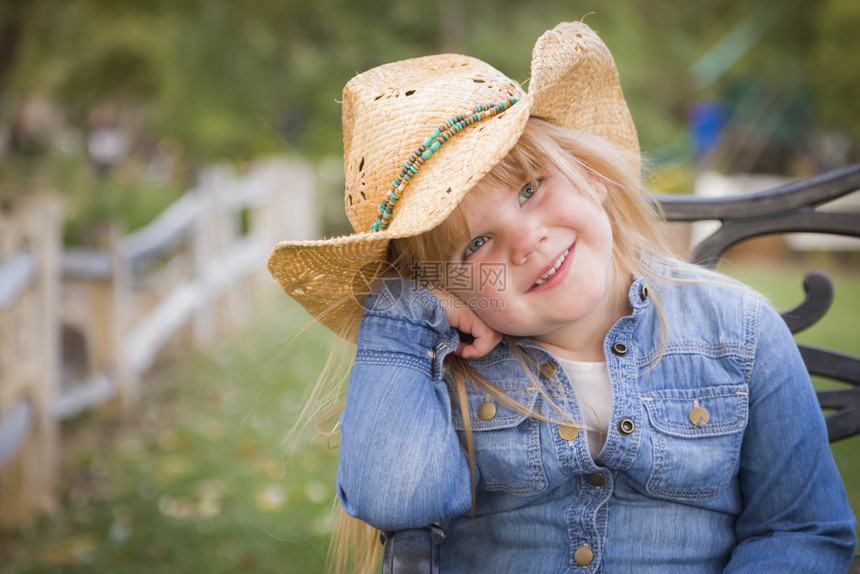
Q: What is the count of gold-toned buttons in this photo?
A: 6